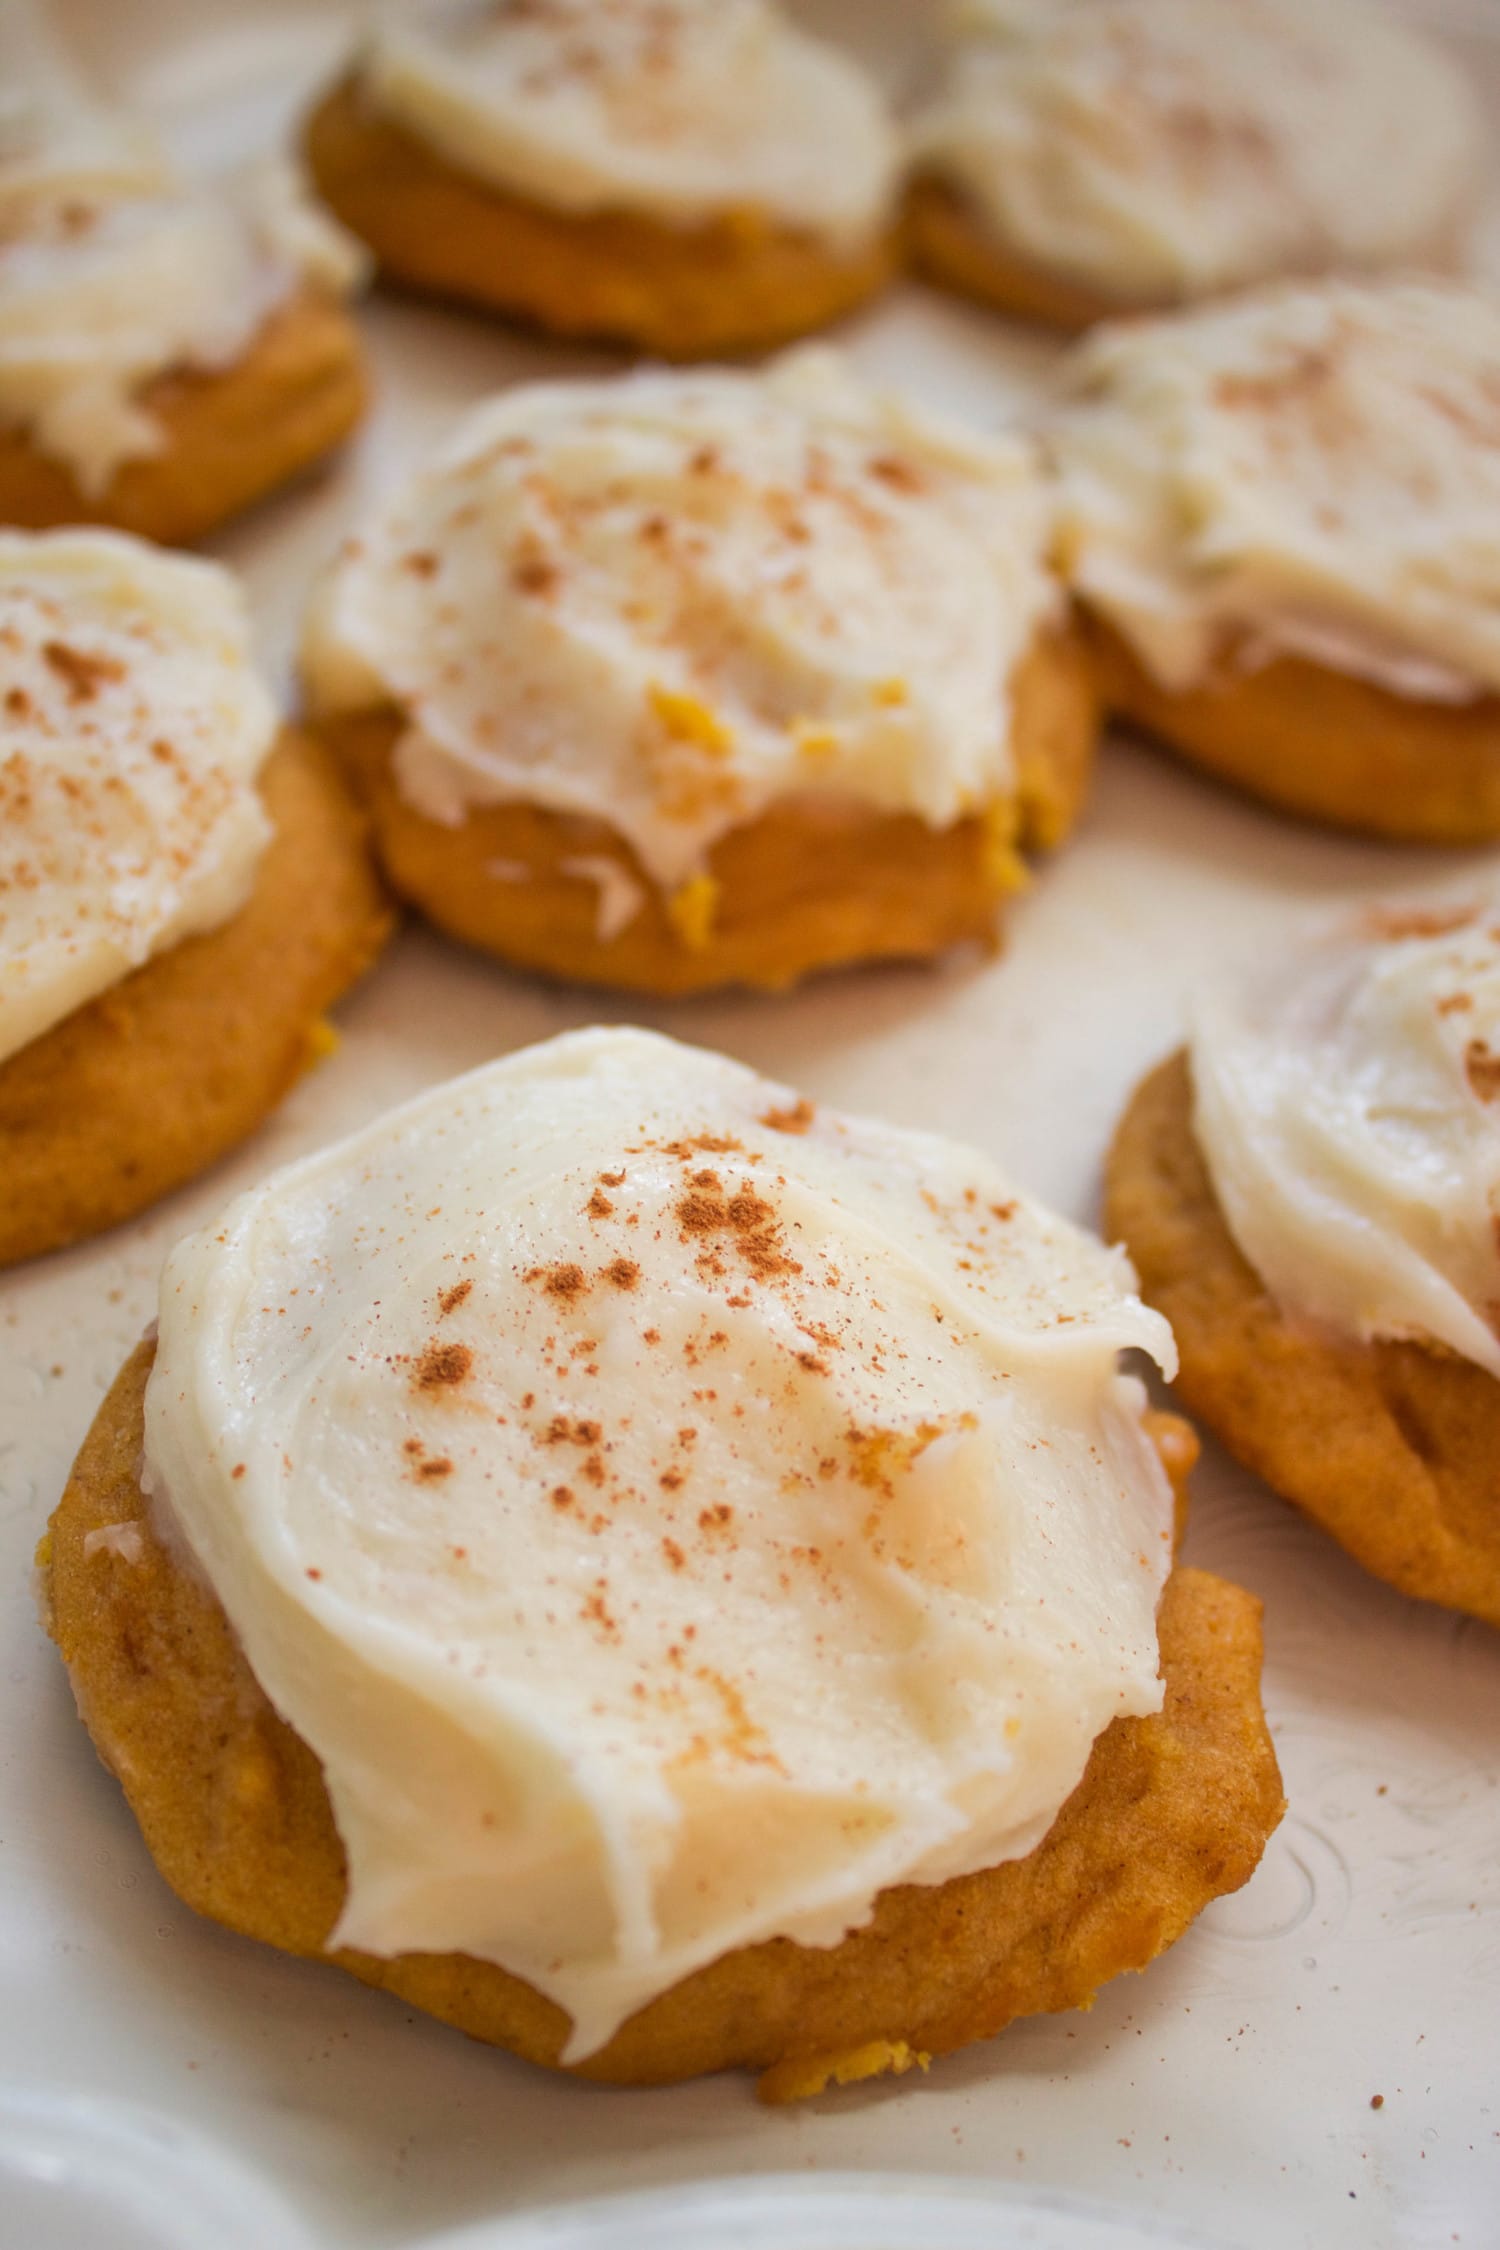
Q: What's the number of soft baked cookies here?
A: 8